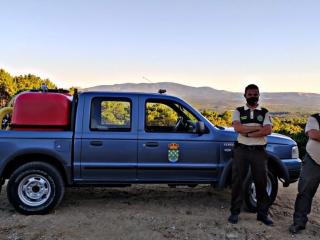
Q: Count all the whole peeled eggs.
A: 0